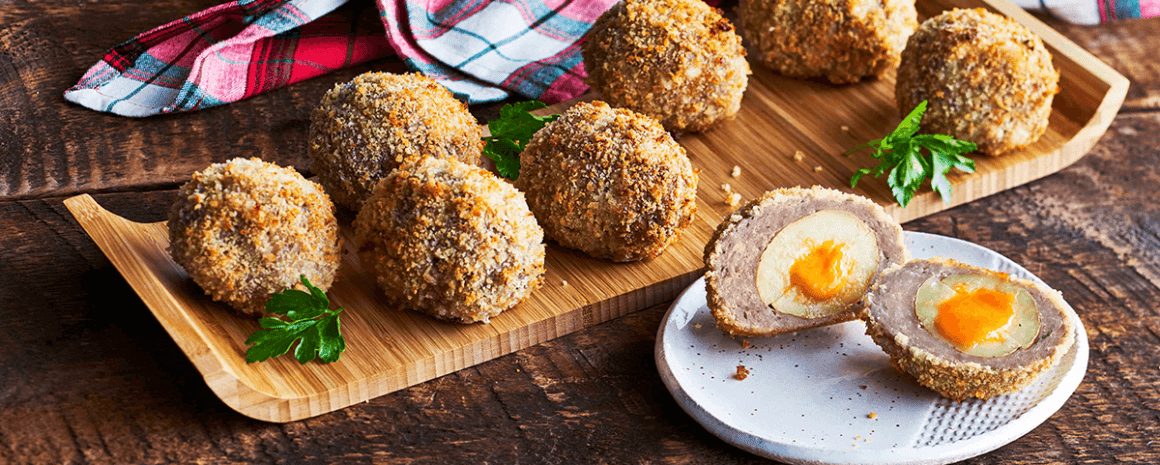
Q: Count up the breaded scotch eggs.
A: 8